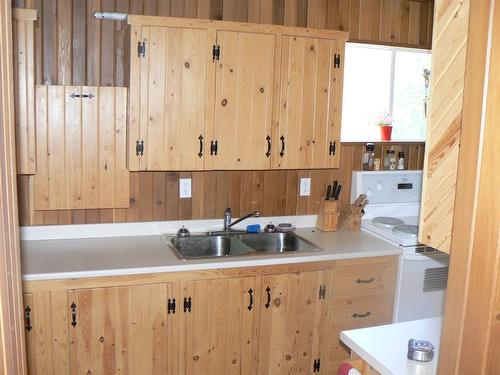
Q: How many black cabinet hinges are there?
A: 10